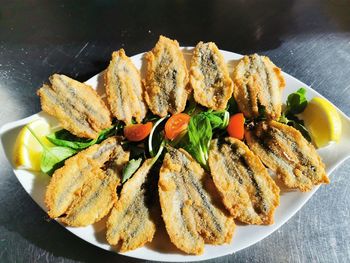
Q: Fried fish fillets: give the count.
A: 10